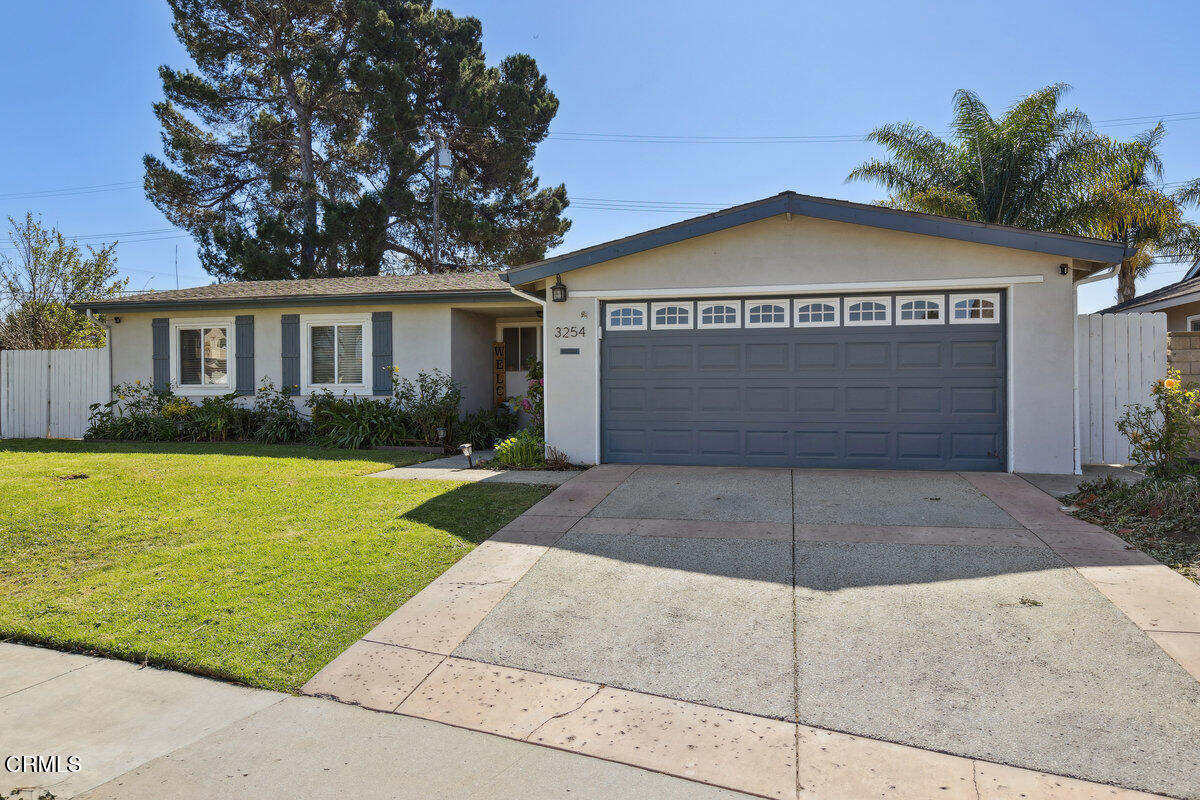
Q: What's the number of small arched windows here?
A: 8